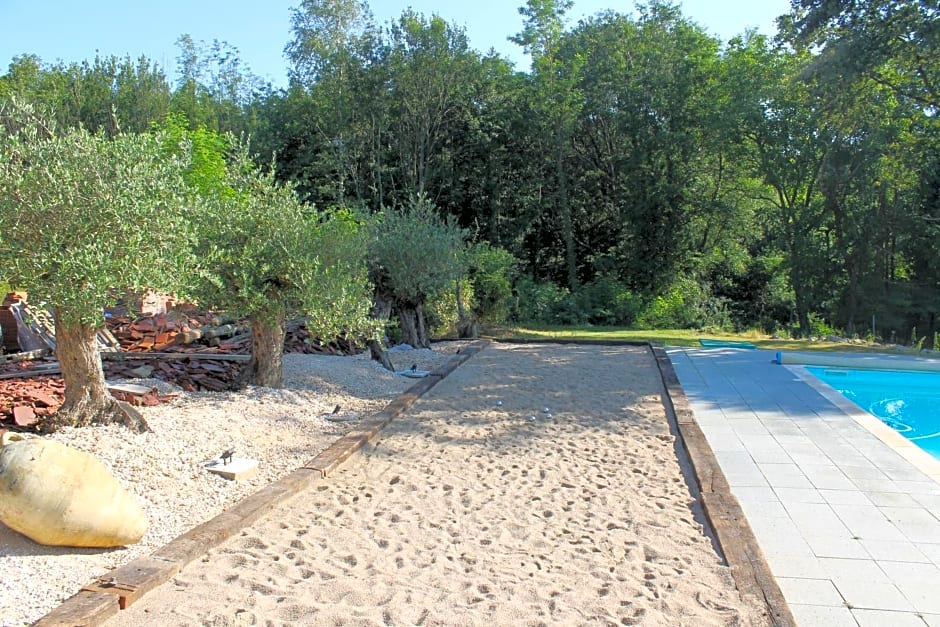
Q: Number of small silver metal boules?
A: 4